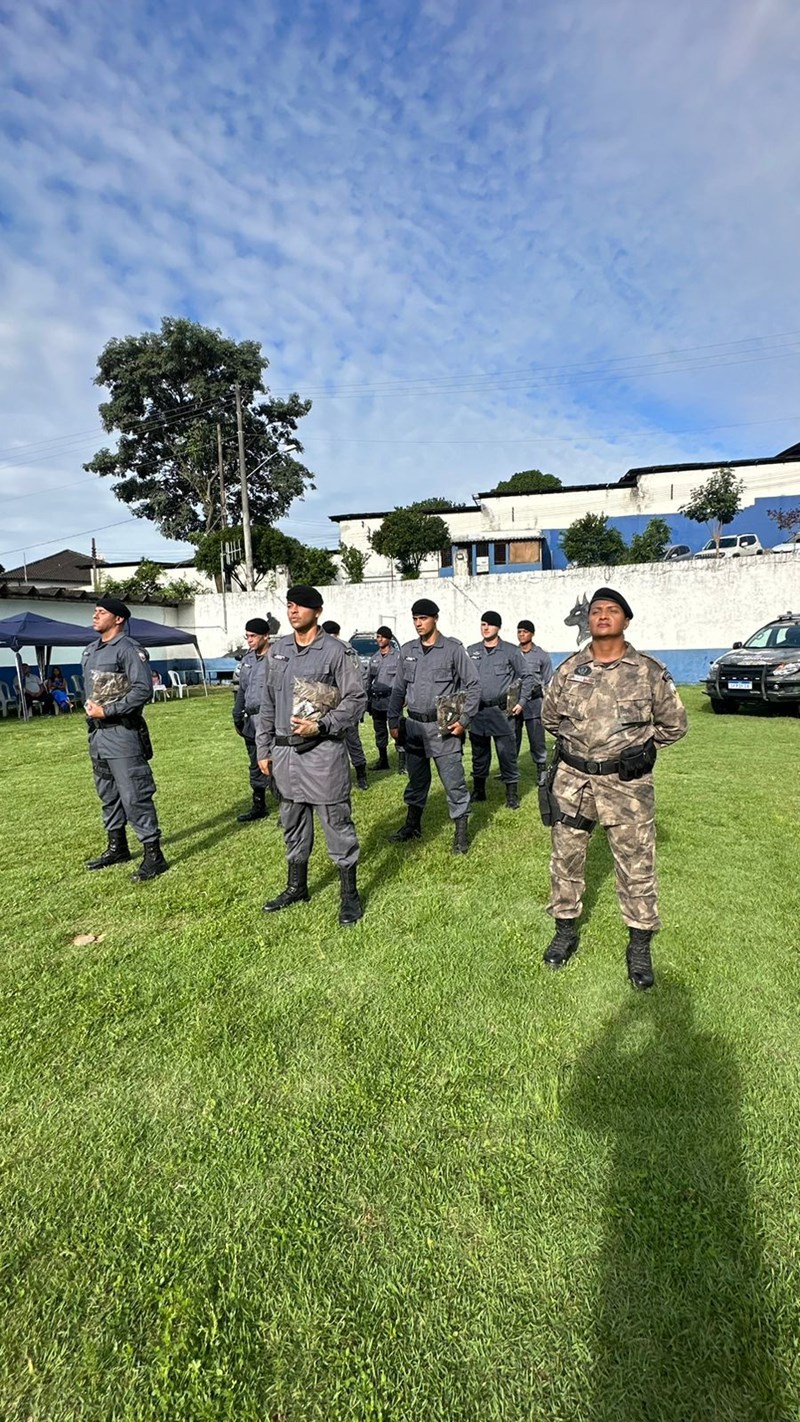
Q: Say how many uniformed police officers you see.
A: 9